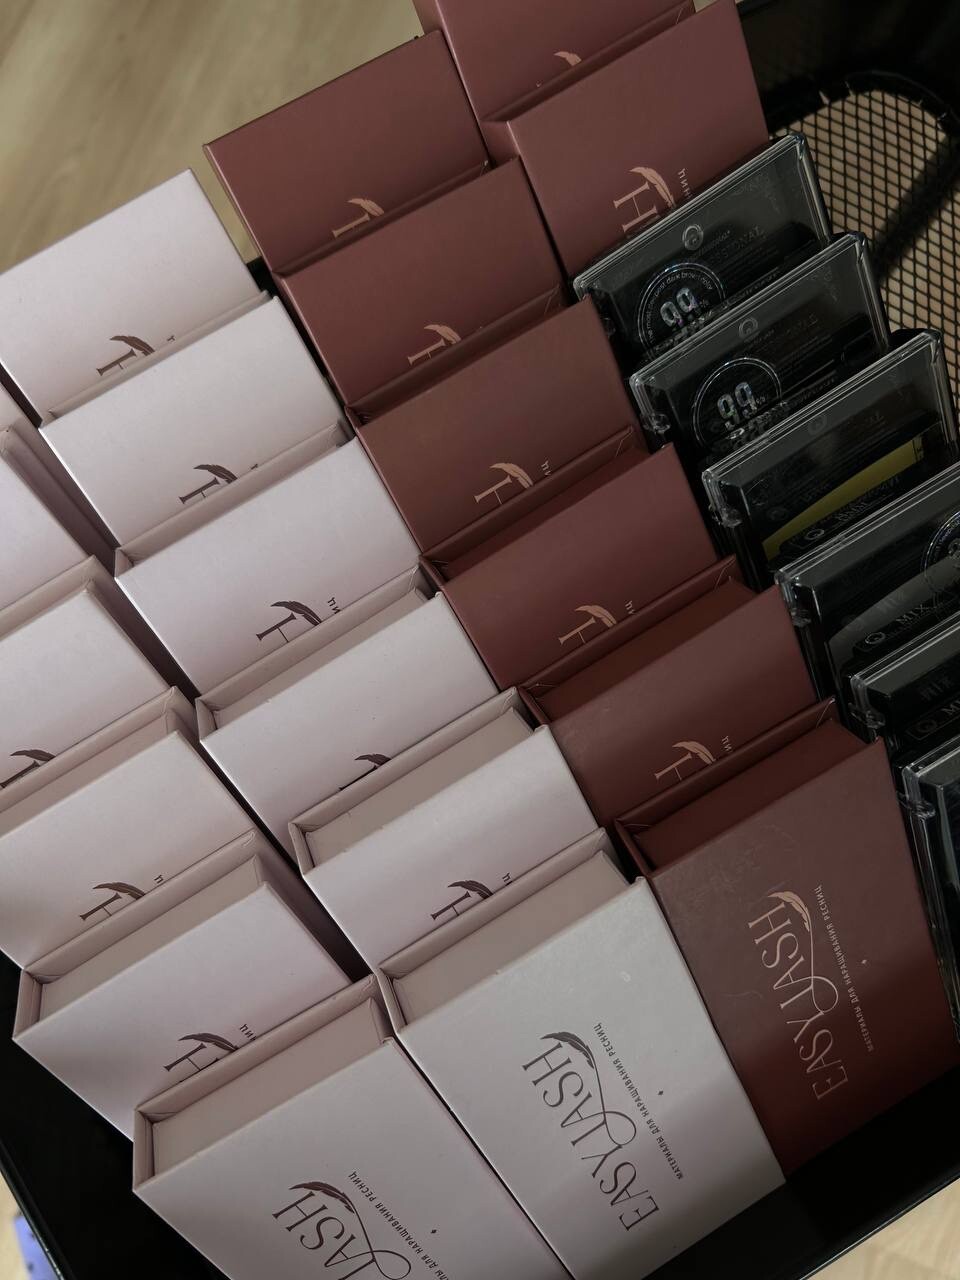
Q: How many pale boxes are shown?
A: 12